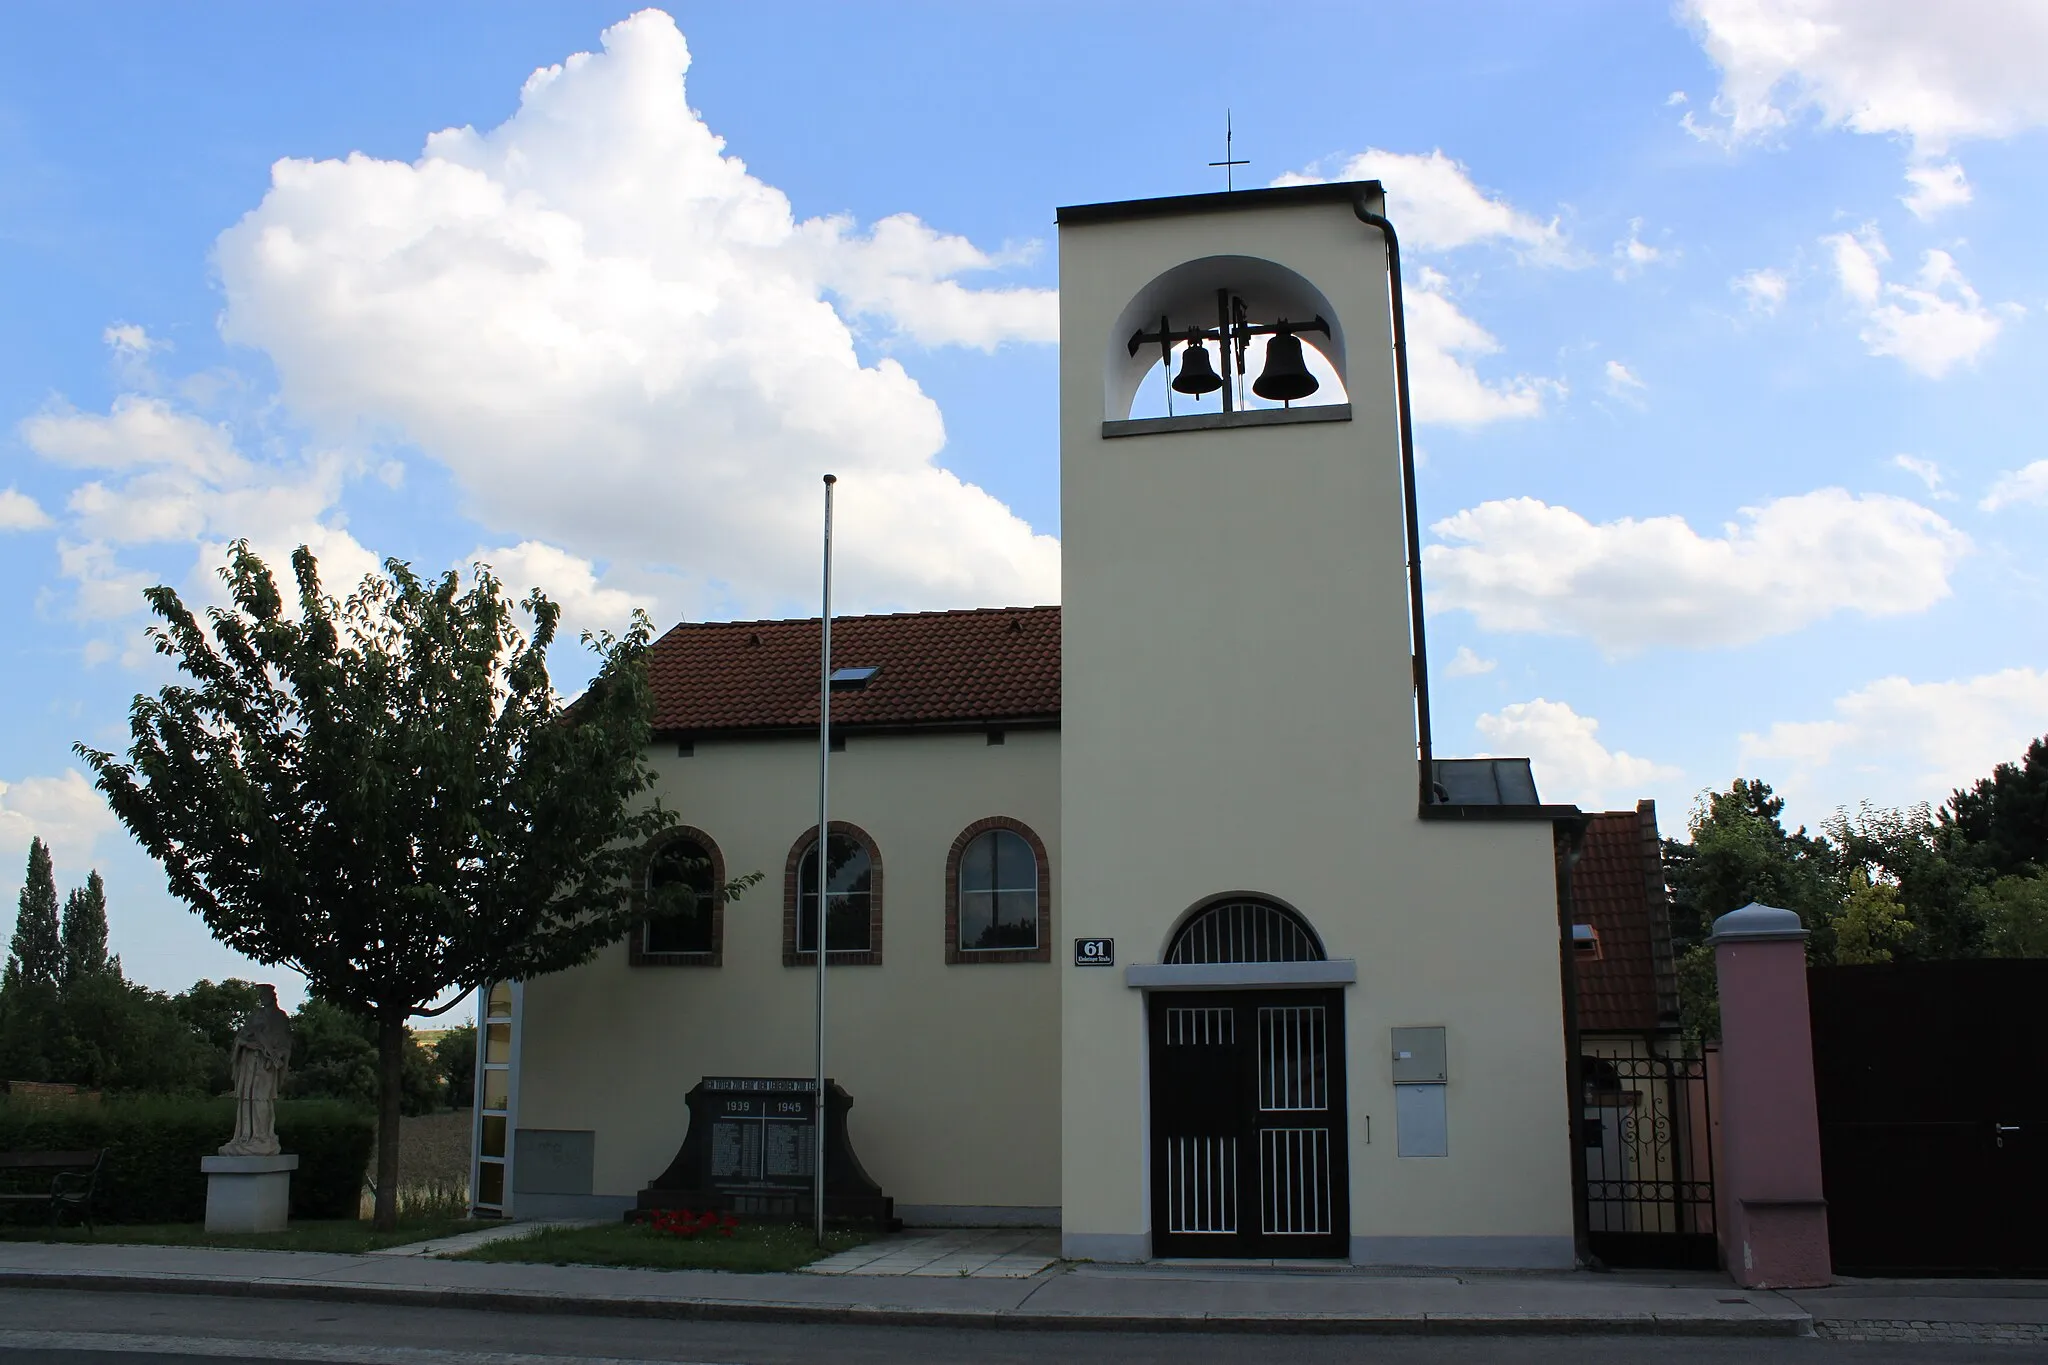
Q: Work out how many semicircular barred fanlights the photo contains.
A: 1